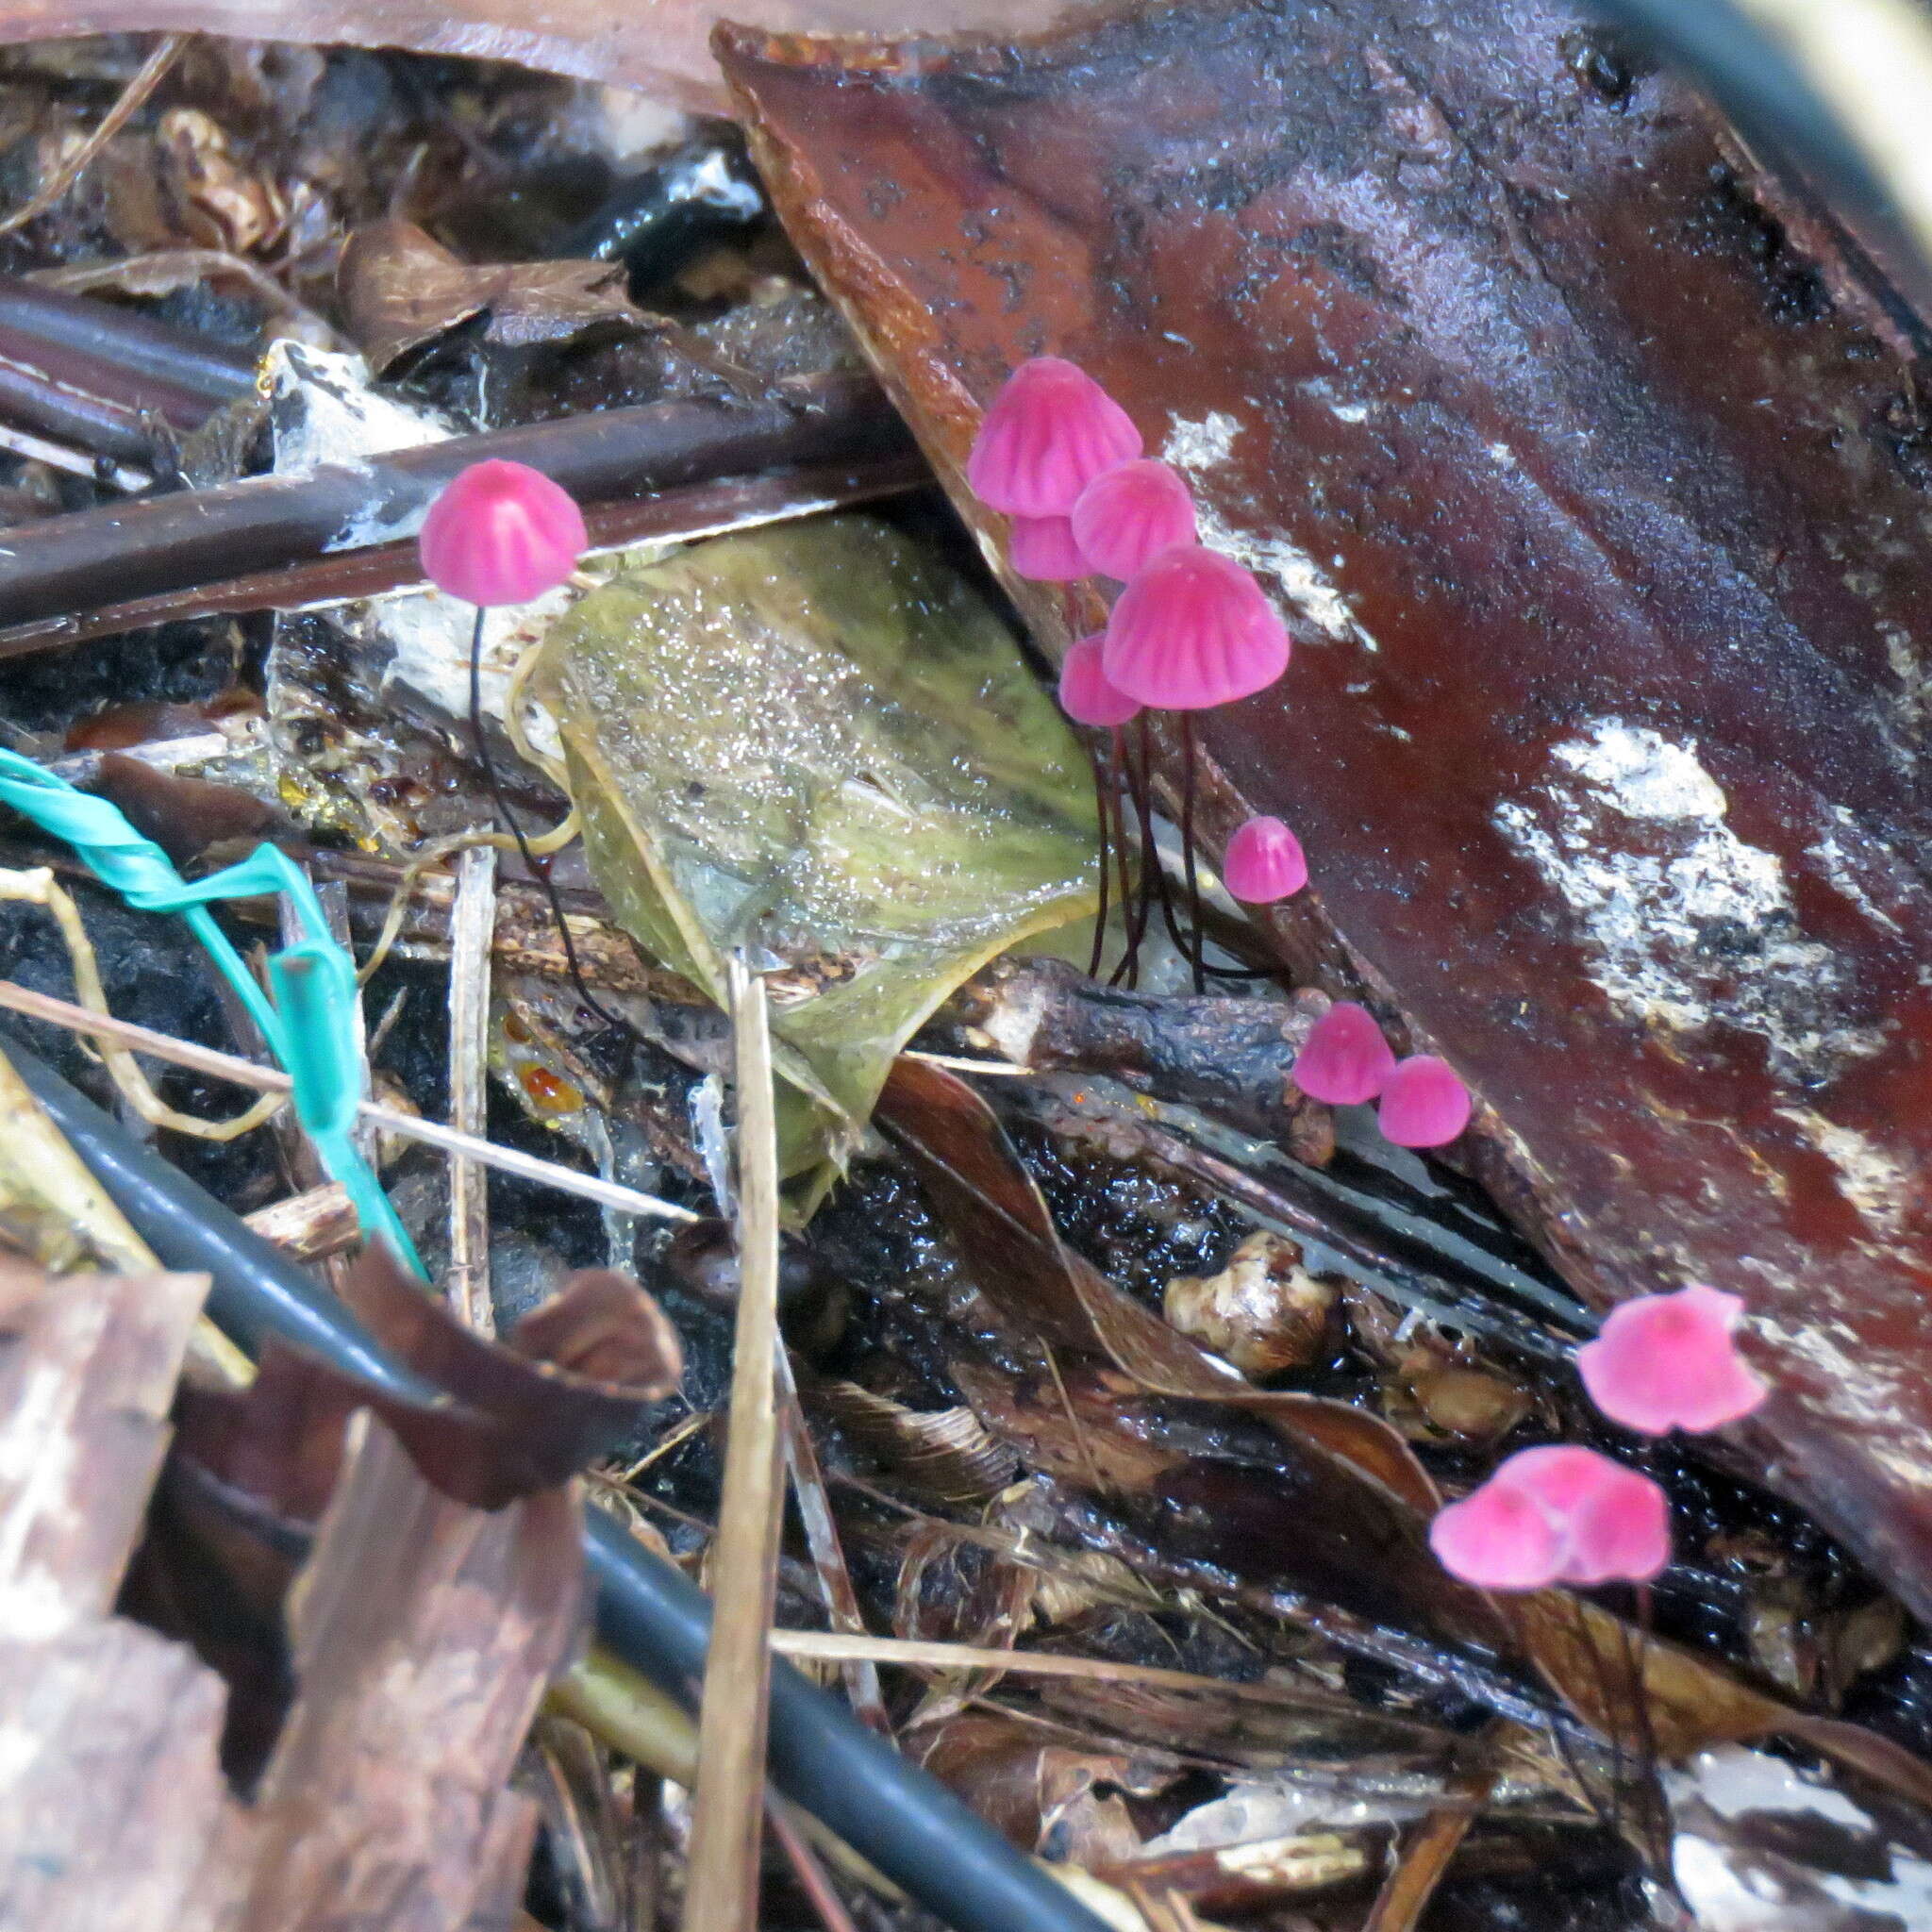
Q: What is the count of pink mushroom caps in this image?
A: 13